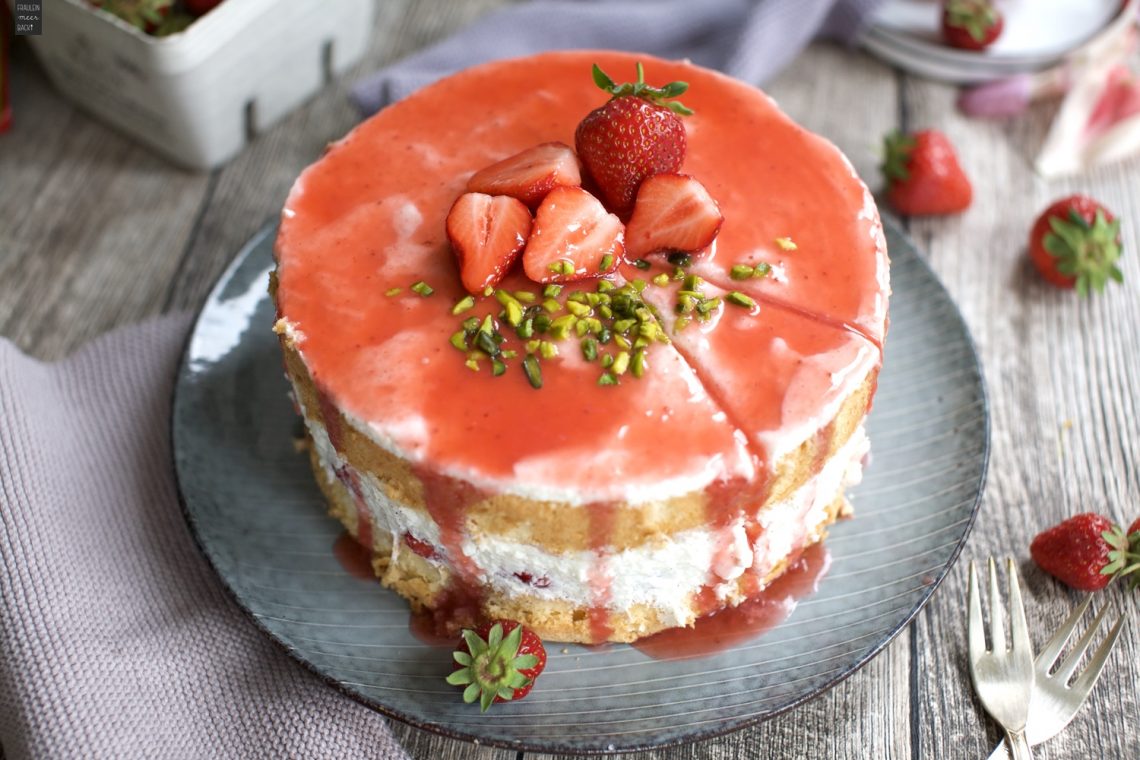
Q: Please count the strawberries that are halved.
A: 4